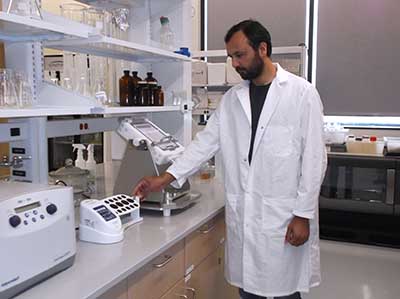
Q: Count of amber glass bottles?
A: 6